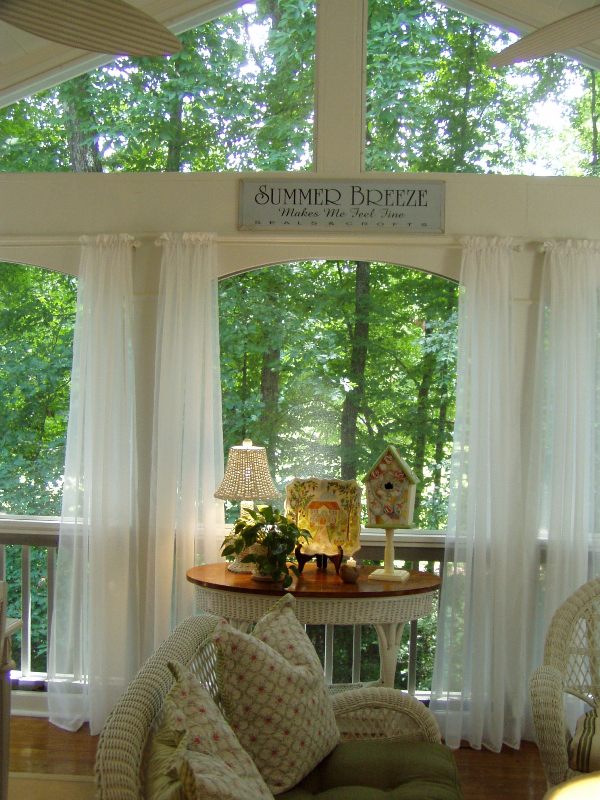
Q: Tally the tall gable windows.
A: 2